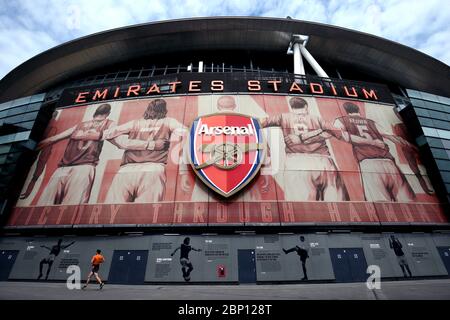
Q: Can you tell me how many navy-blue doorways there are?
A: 5